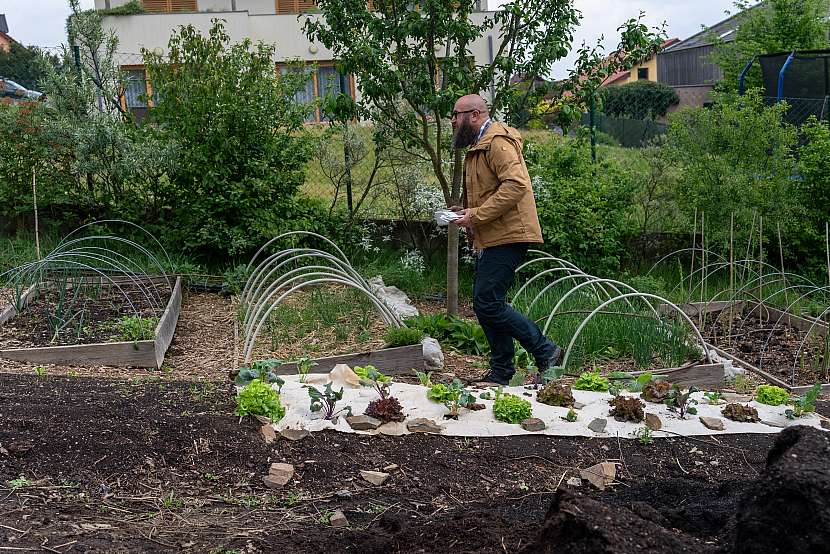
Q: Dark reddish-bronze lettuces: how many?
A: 5